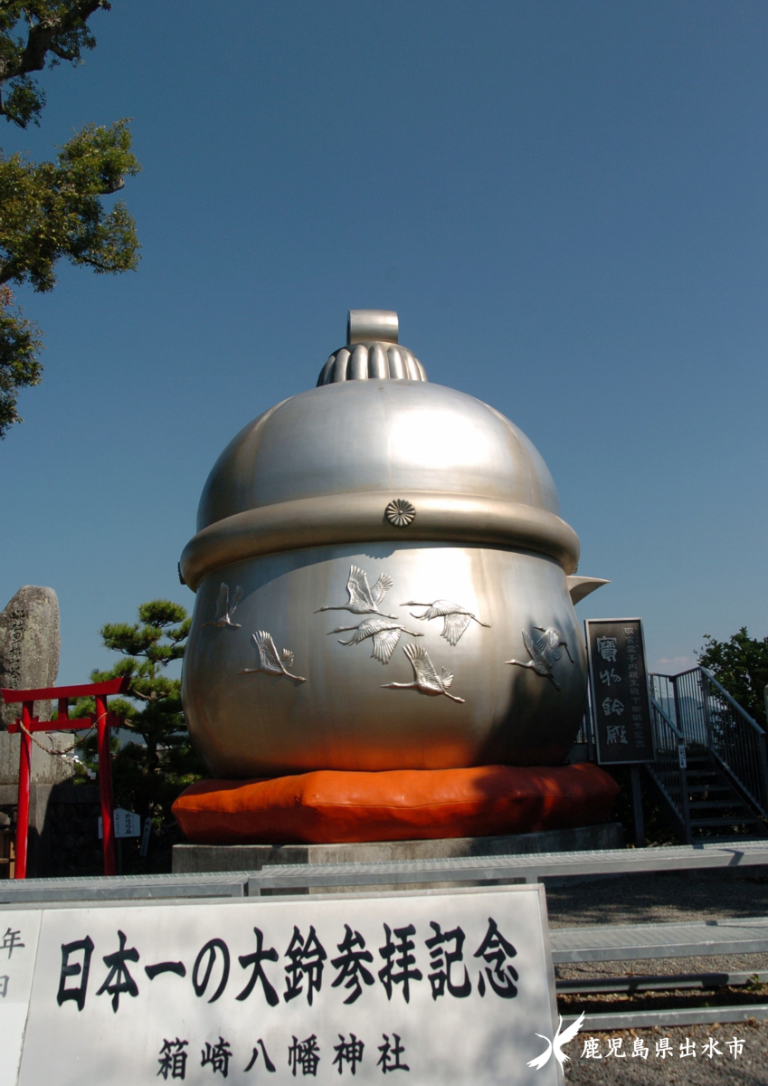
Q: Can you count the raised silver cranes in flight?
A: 8